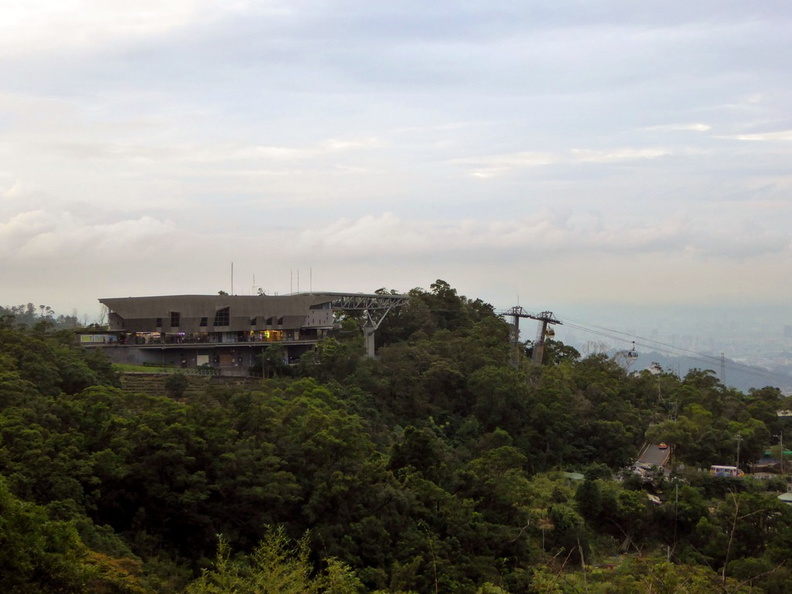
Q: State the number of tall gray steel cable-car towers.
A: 2